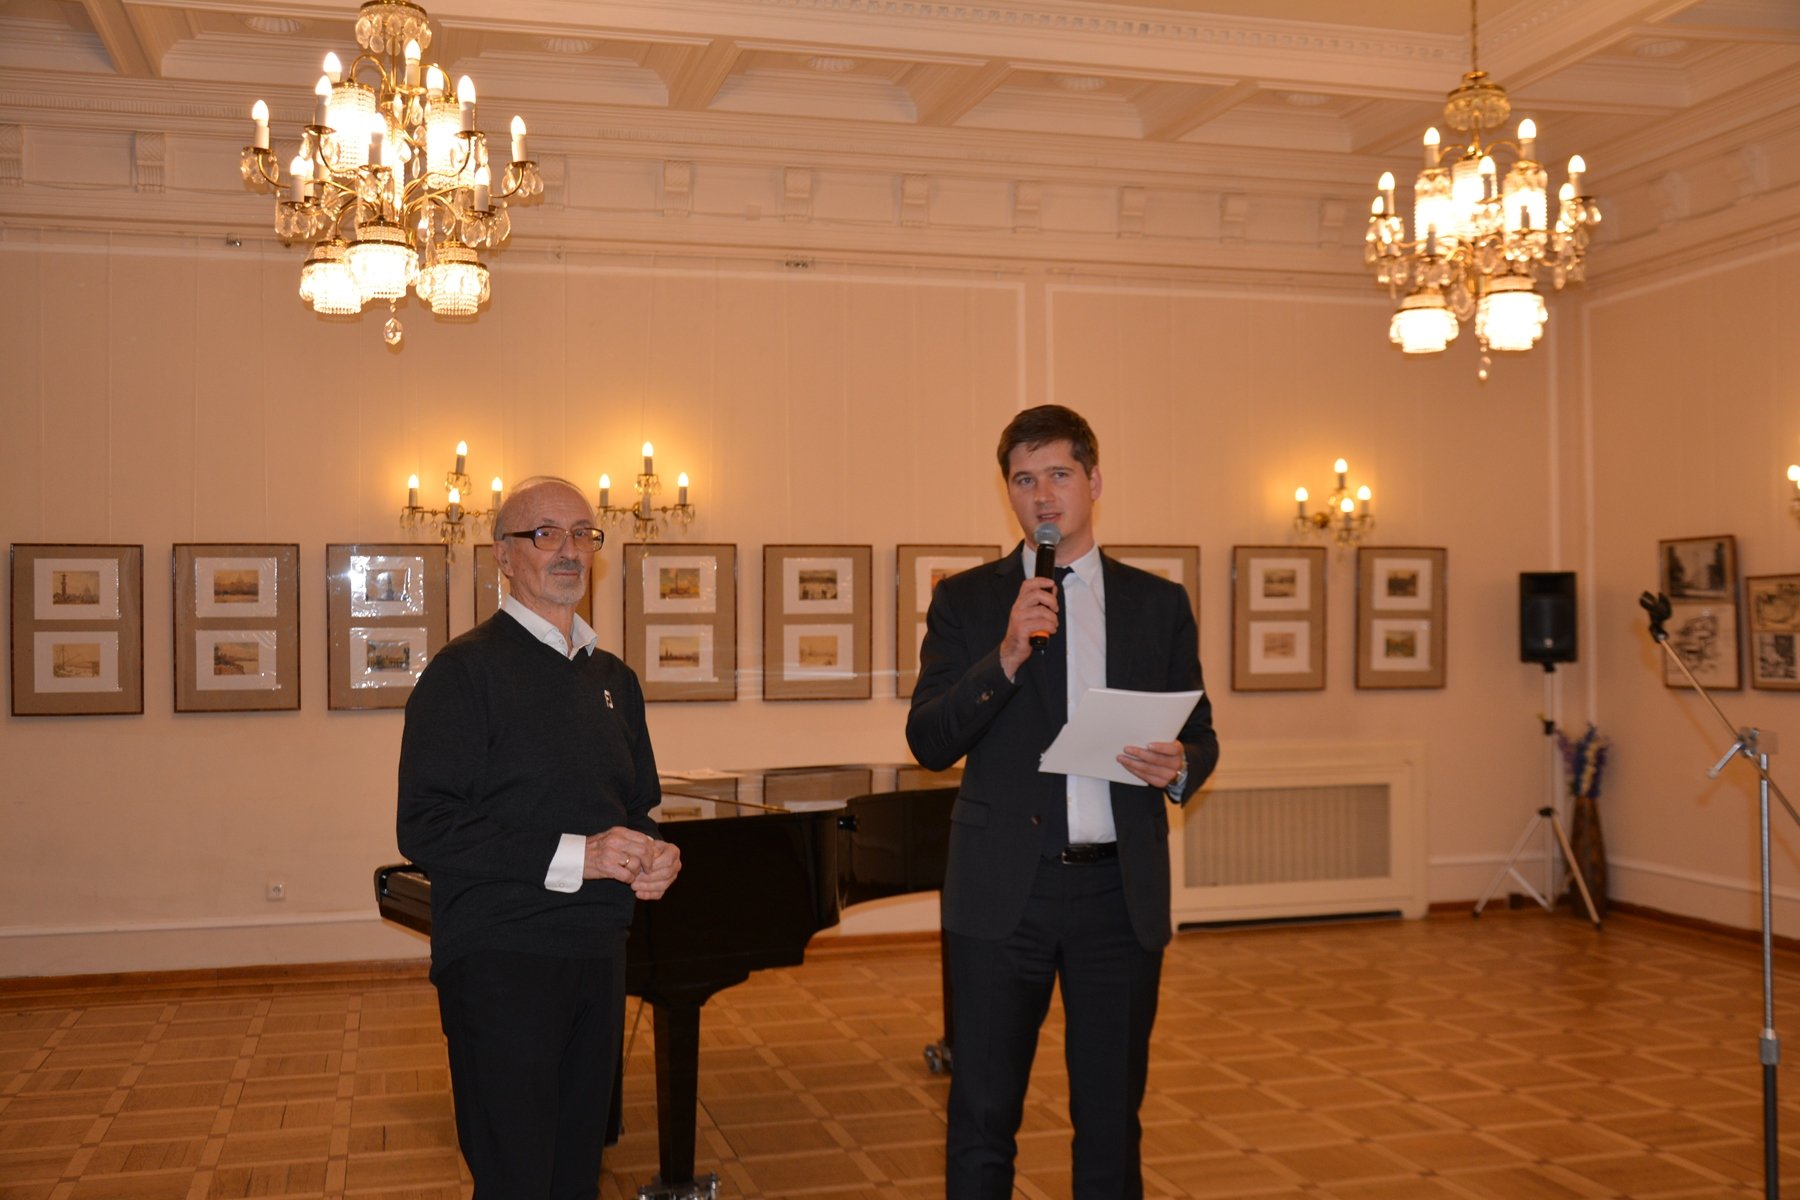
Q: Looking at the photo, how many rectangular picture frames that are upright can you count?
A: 12